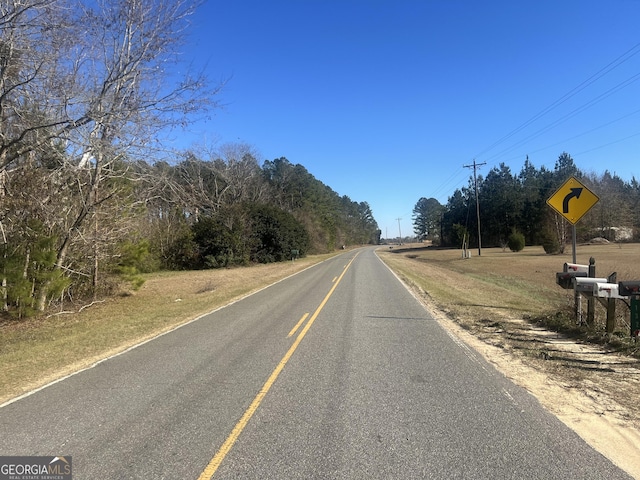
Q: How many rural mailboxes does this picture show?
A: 5